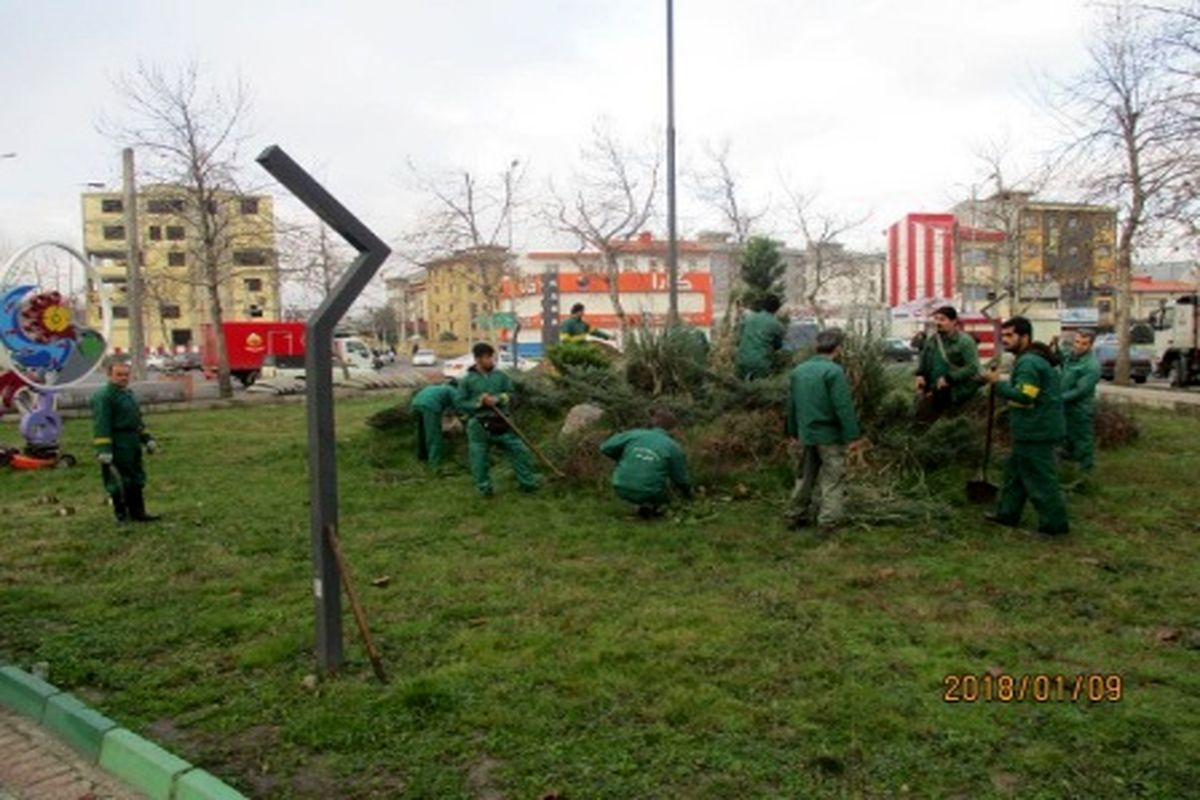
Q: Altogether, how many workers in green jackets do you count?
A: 10